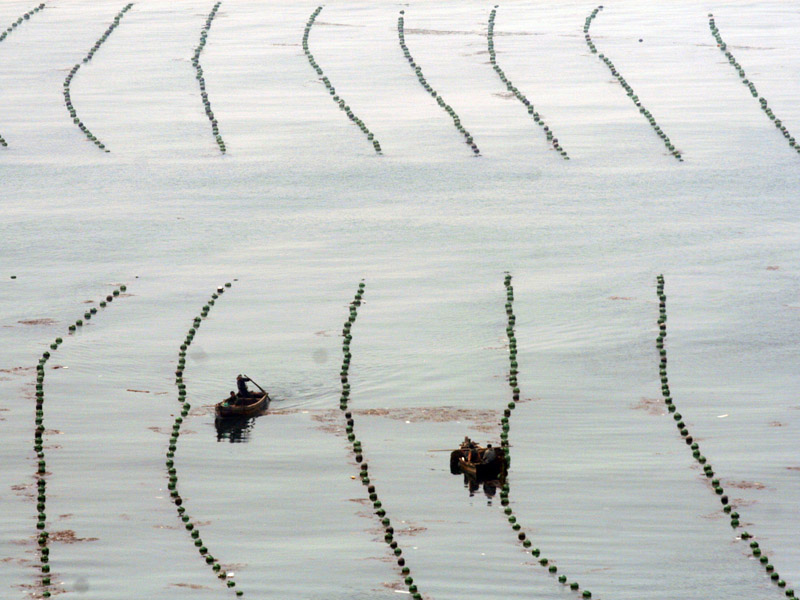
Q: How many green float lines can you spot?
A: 13